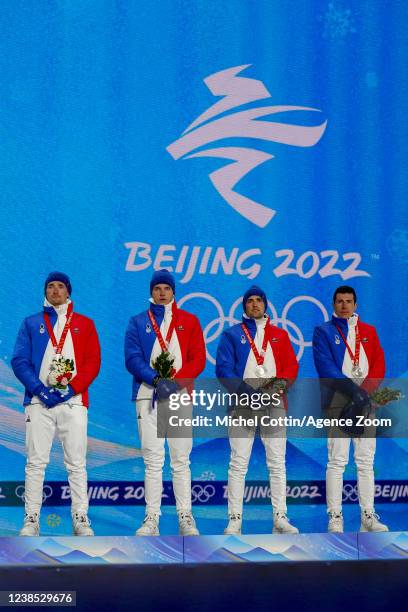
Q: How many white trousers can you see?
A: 4